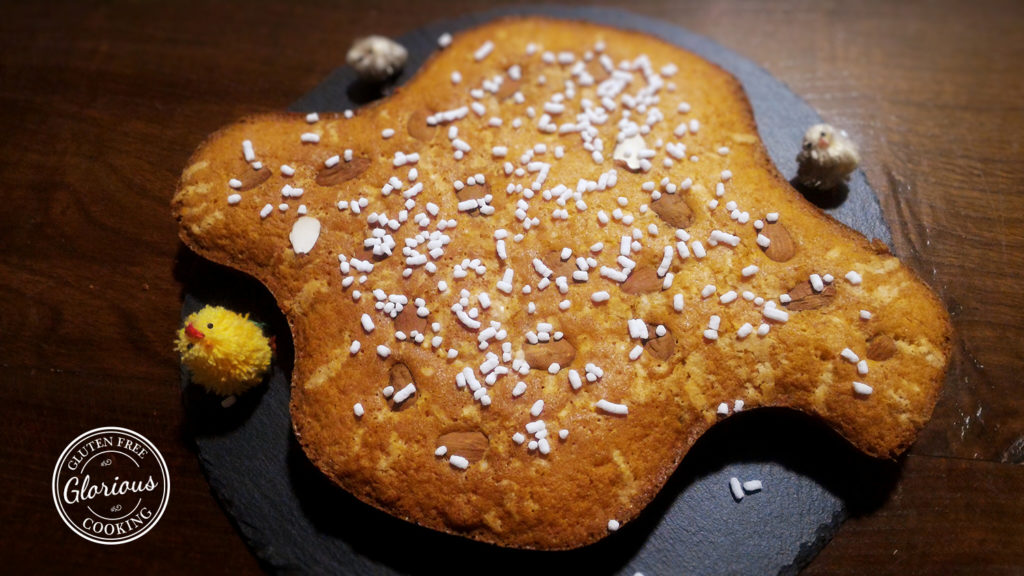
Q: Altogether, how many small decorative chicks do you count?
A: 3